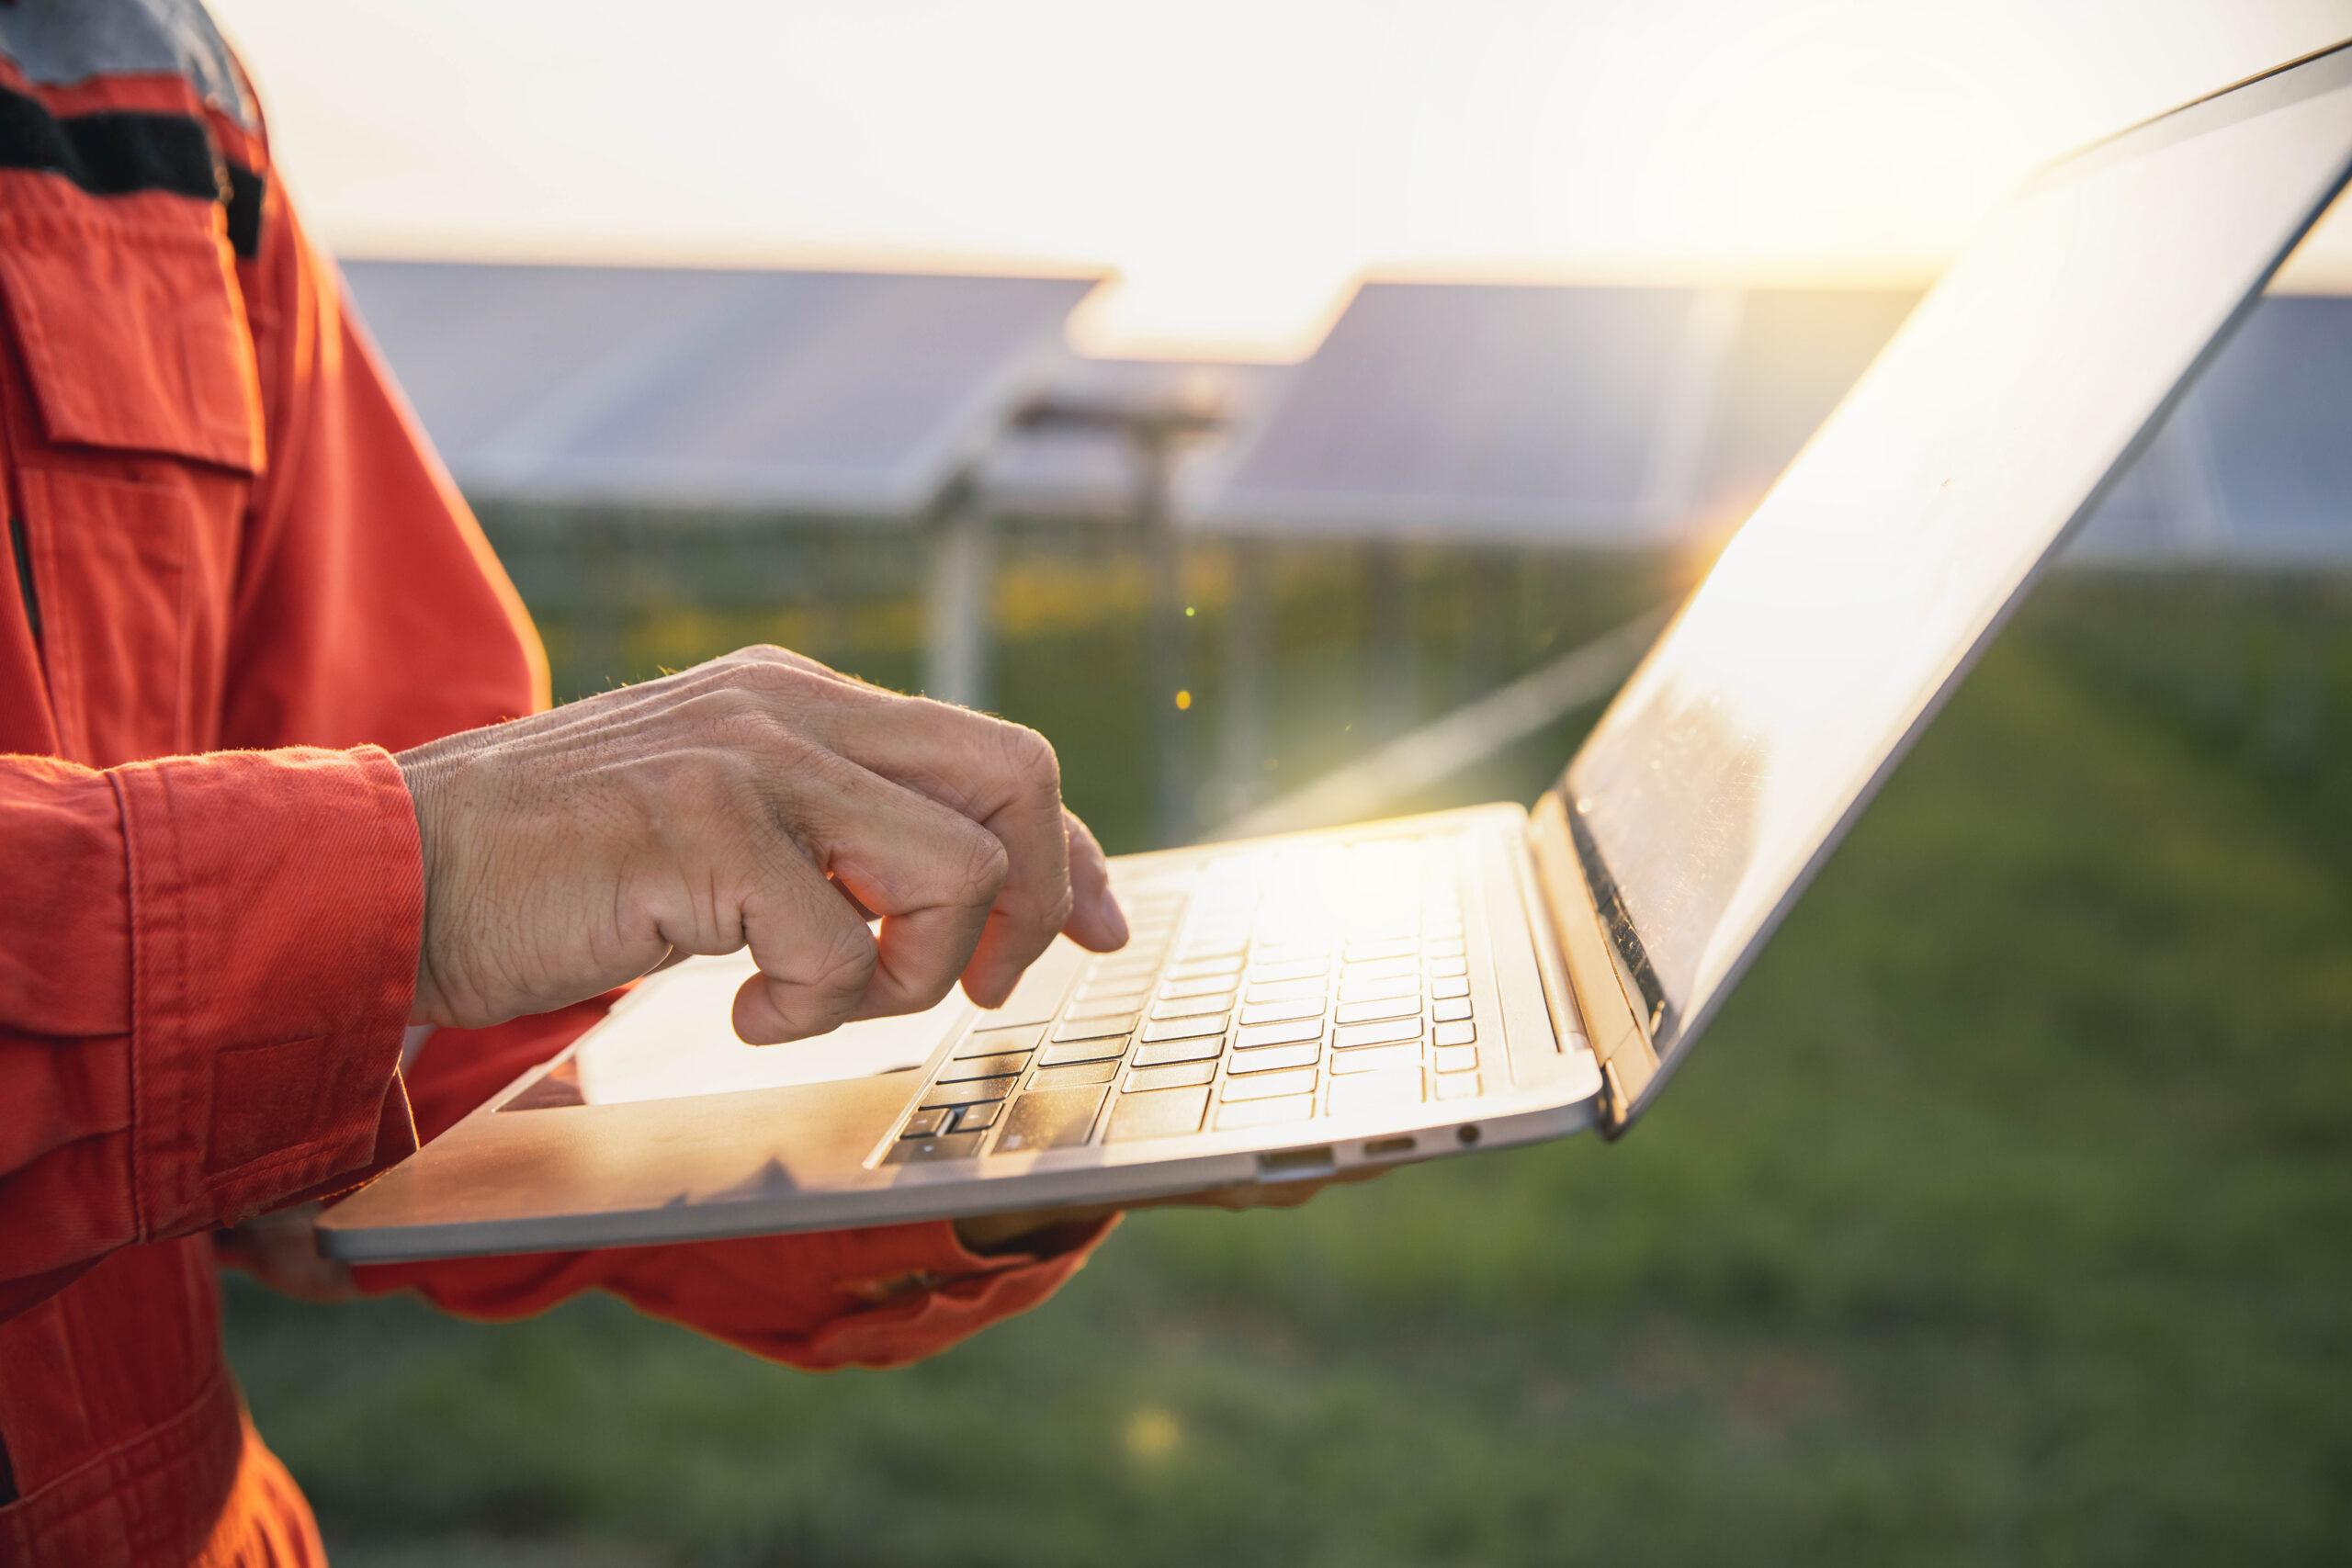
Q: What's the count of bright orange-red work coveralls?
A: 1